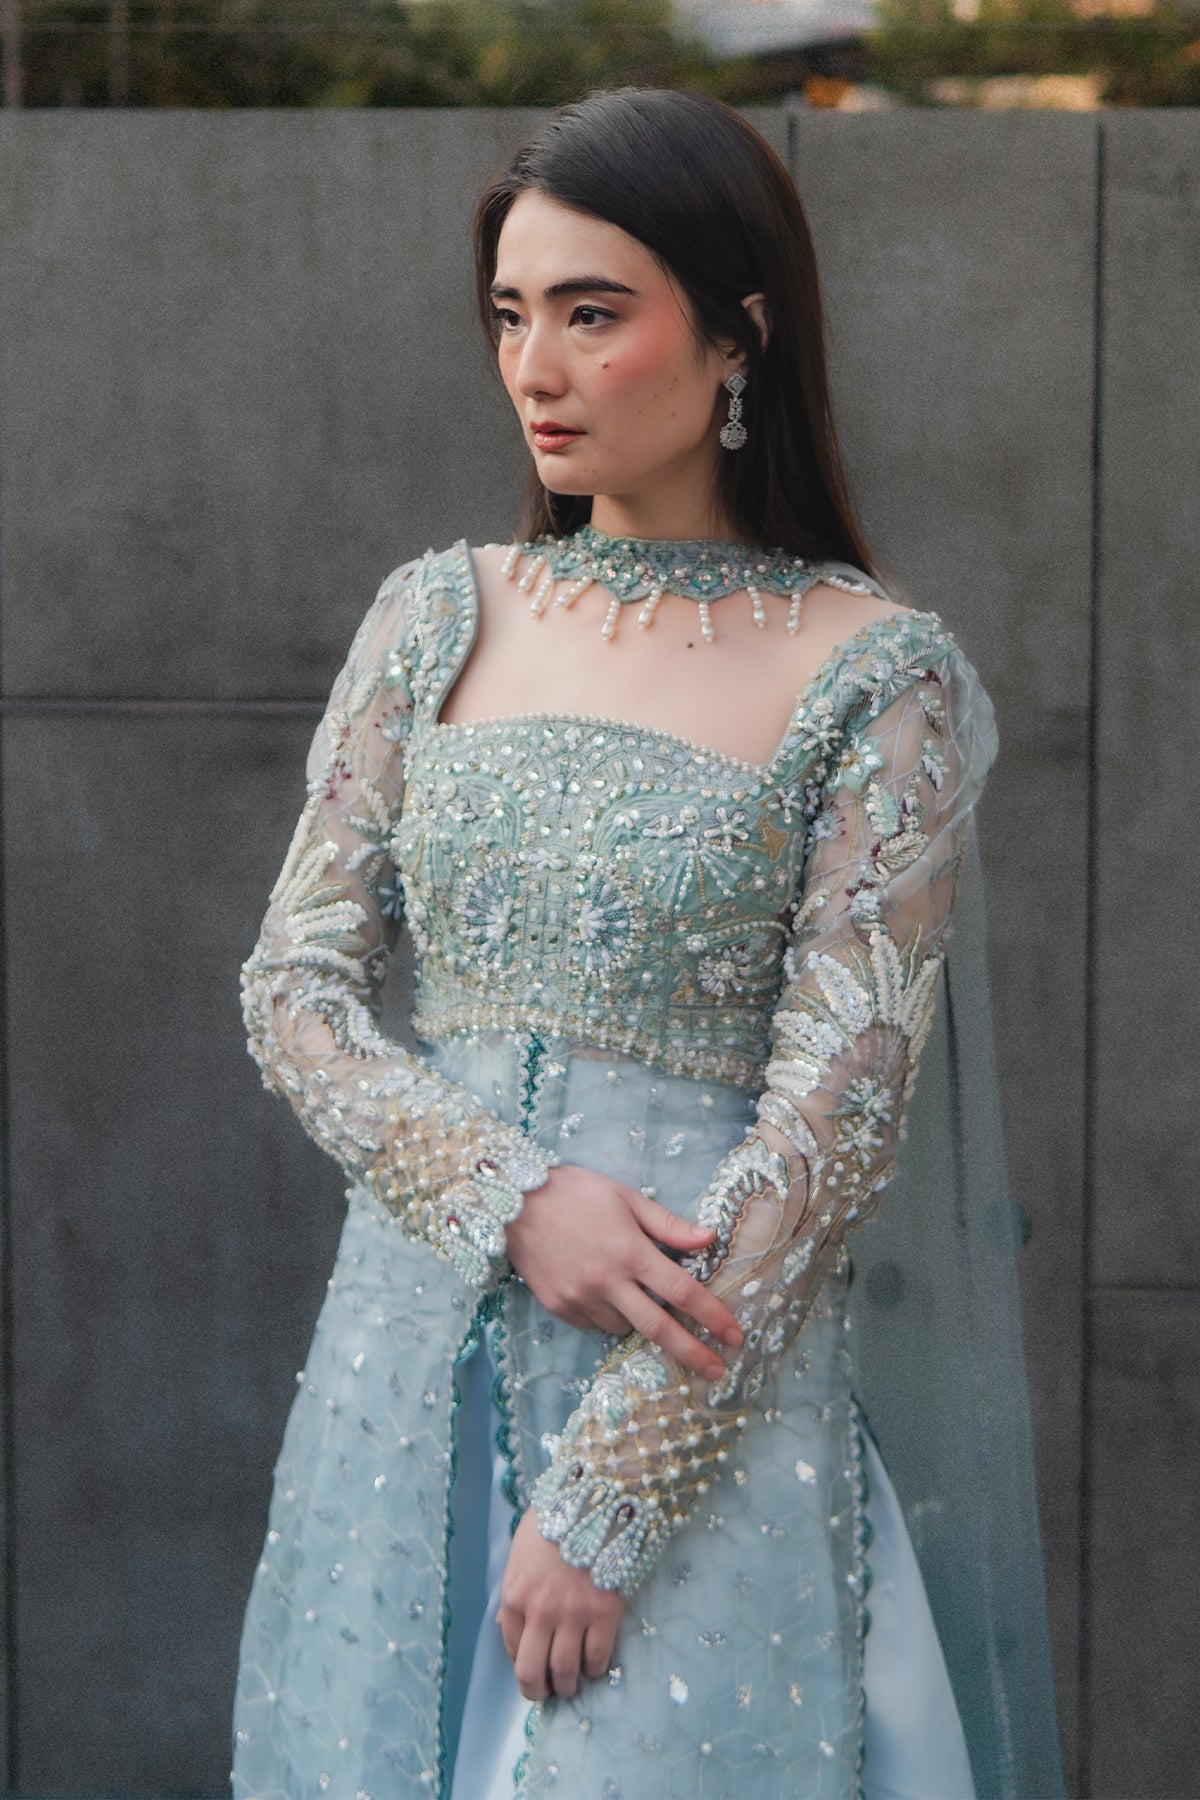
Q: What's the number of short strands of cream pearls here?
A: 10